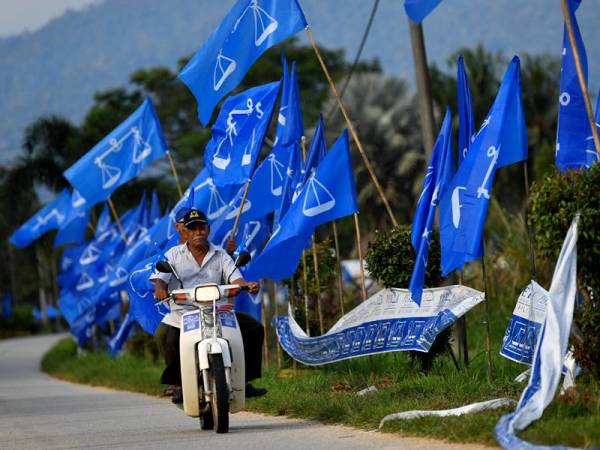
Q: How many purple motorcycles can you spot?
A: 0